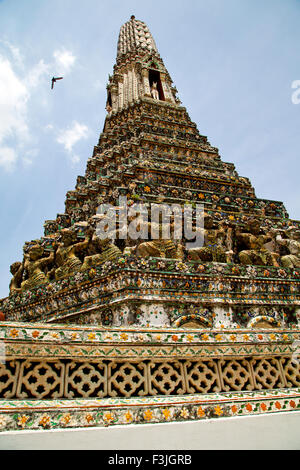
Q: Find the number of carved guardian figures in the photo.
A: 8